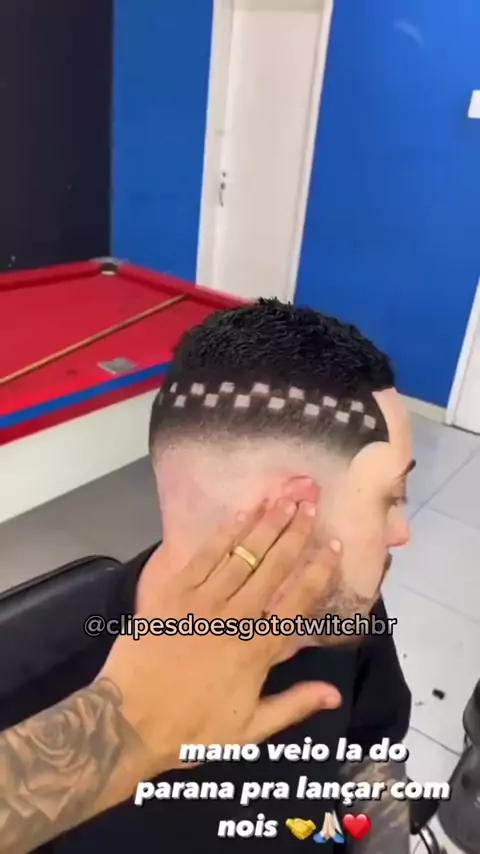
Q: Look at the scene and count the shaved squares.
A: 14